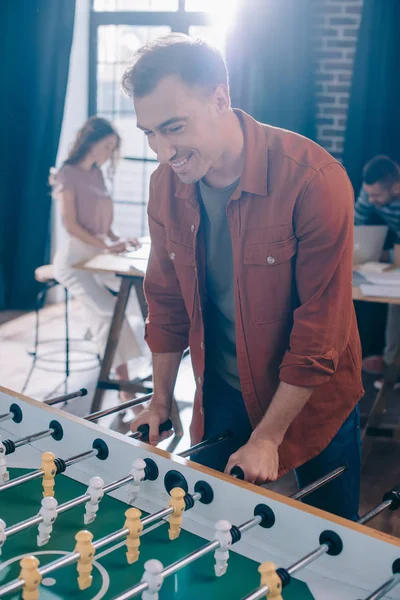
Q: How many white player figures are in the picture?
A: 7